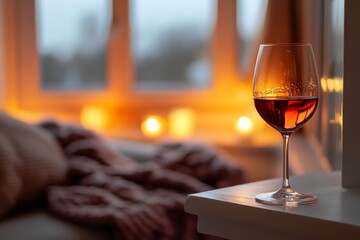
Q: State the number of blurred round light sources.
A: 4